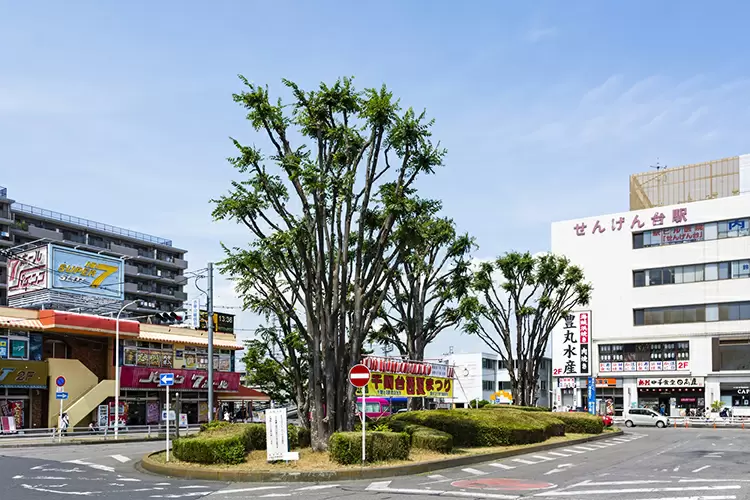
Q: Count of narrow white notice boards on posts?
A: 1